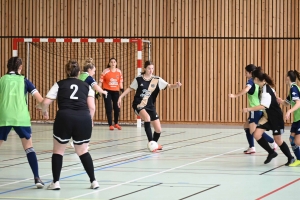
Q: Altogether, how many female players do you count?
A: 8